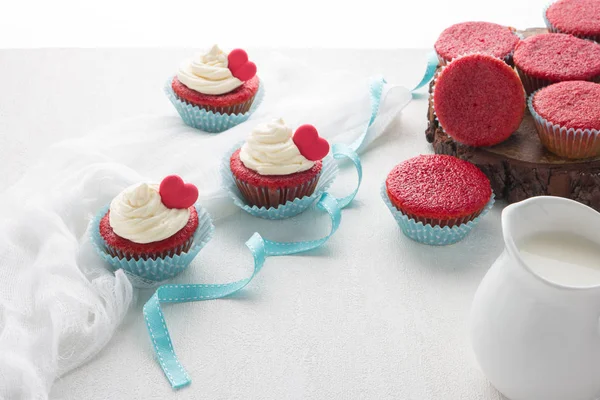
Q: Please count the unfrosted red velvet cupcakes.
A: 6